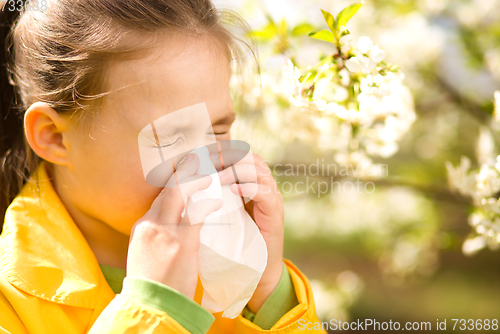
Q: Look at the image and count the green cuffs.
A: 2